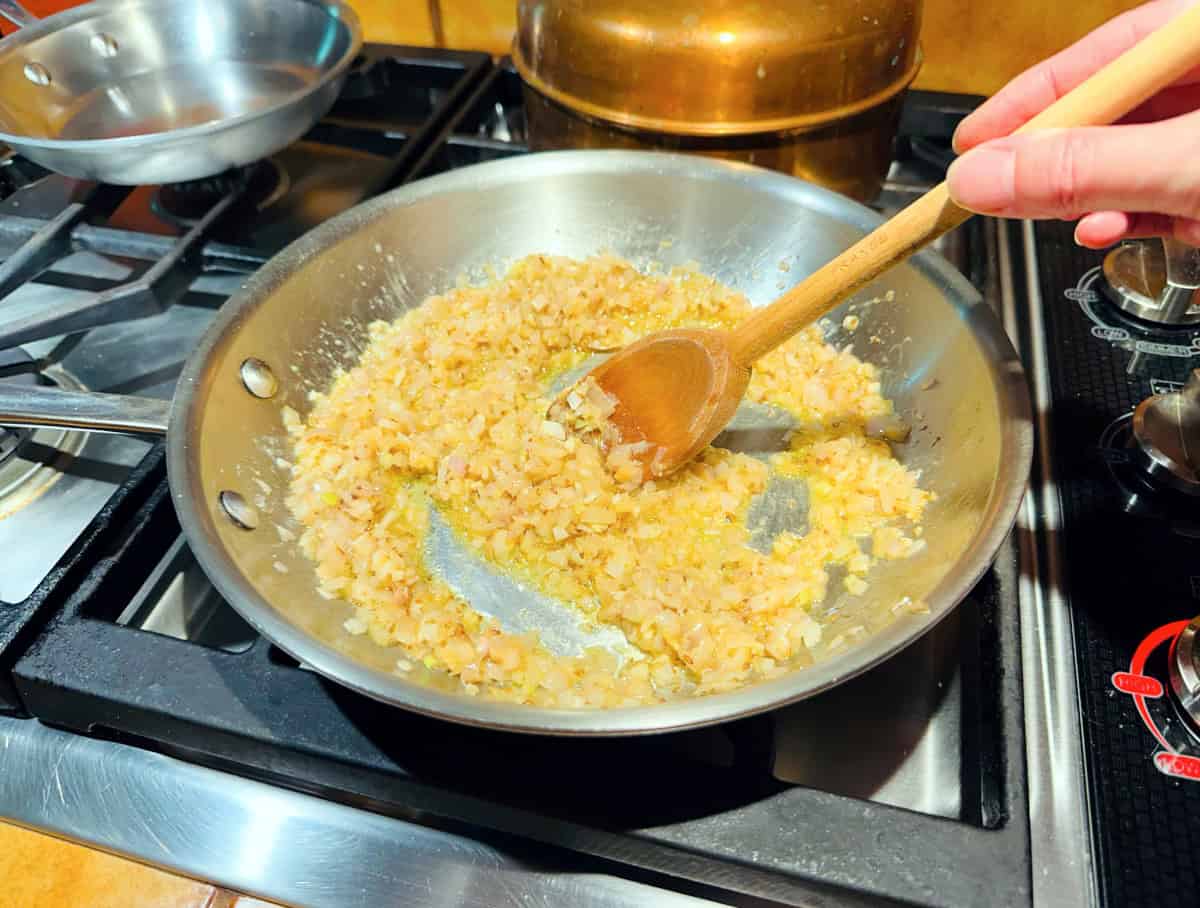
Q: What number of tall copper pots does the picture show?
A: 1